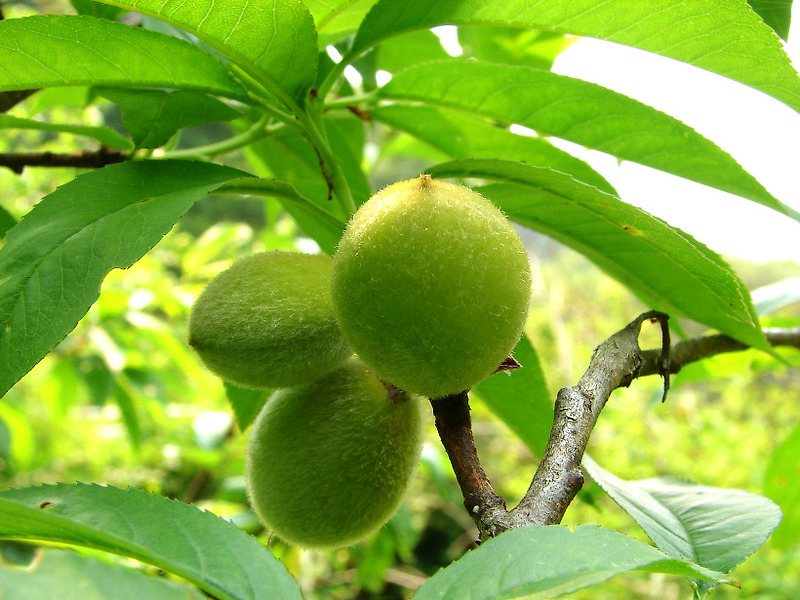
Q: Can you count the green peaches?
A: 3